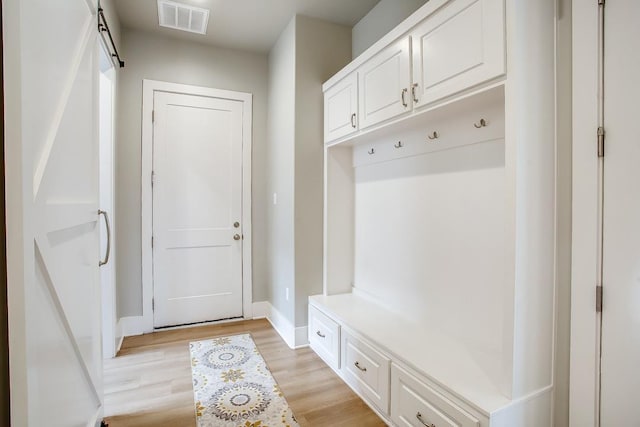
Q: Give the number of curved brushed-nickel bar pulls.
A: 7